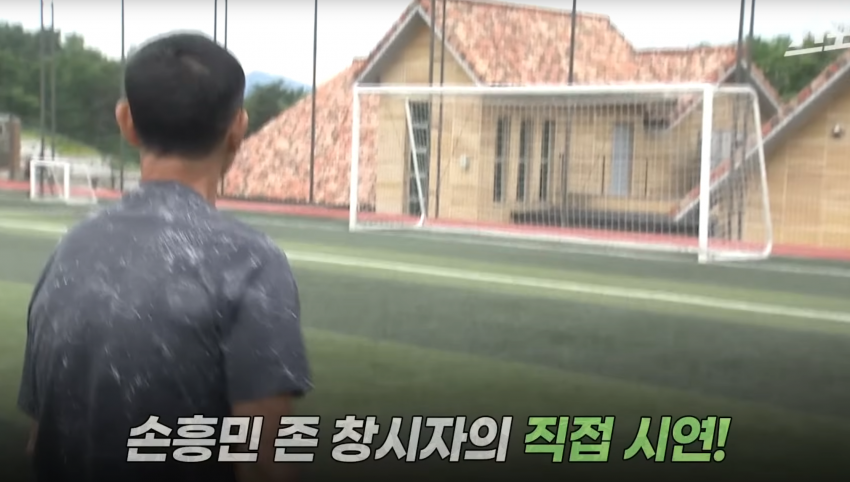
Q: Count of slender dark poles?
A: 11